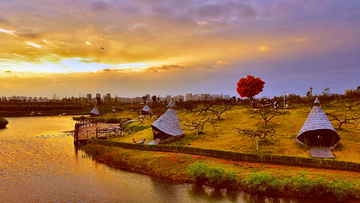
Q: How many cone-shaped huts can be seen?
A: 4